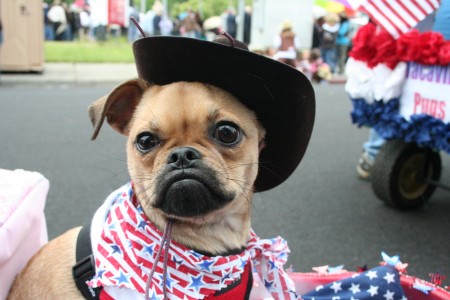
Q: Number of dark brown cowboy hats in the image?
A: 1